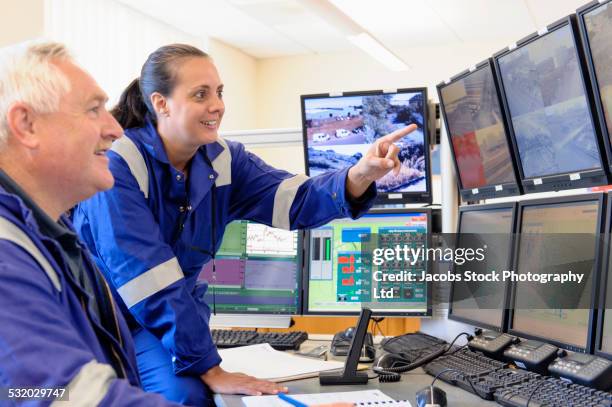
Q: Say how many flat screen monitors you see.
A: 9